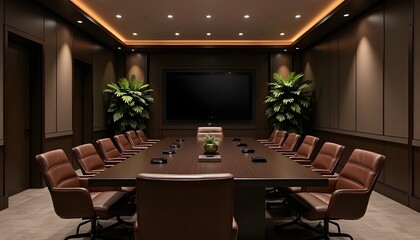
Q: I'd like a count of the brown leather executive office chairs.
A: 14